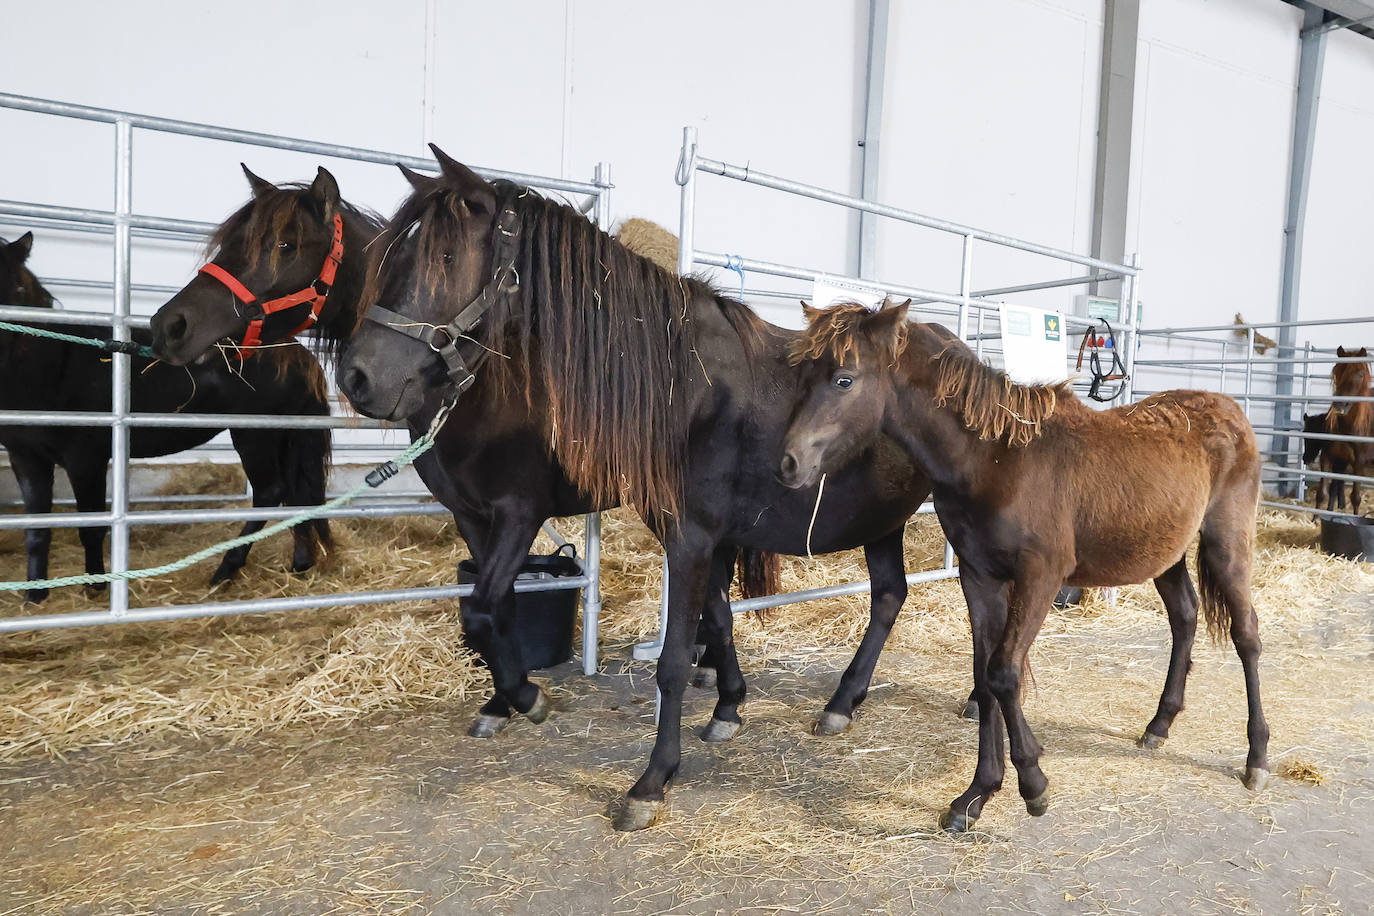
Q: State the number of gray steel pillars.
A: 3